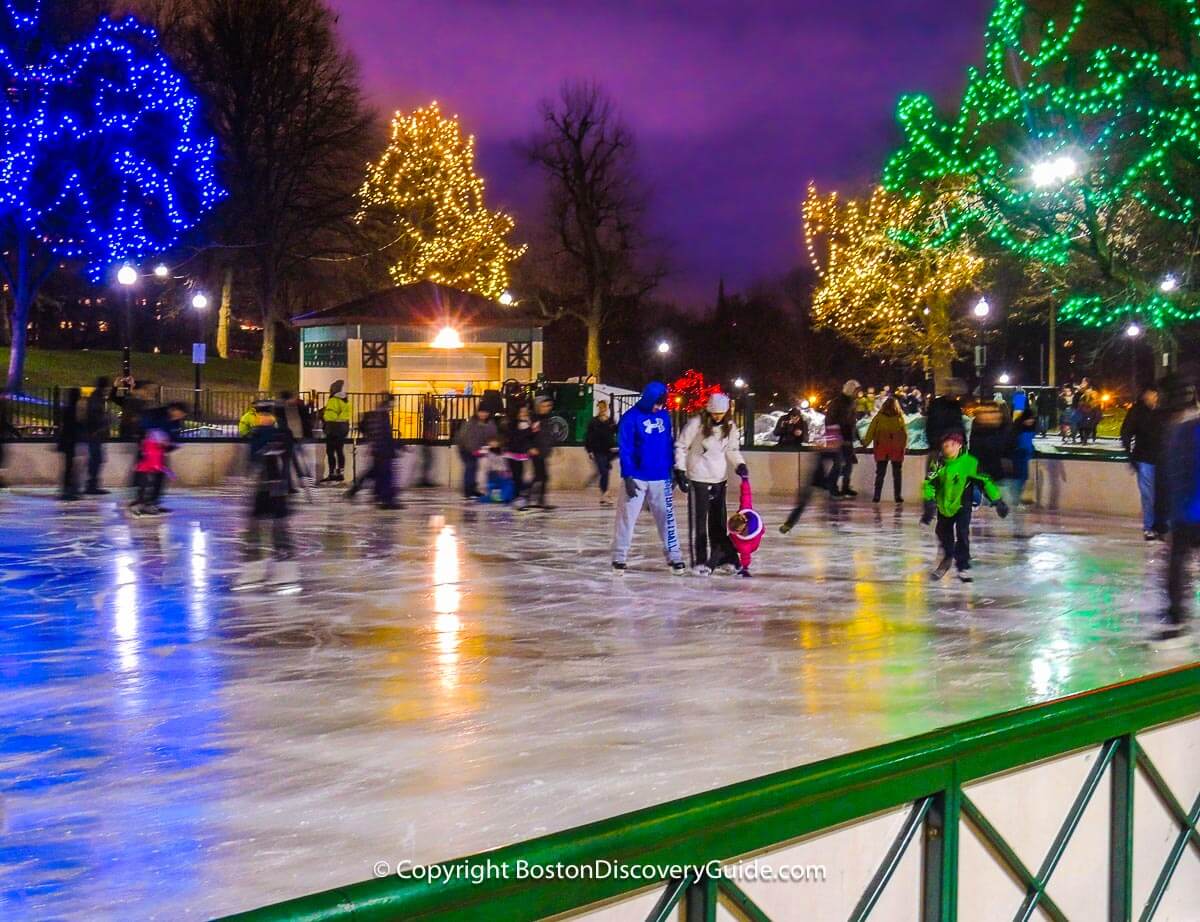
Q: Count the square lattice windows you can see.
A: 2